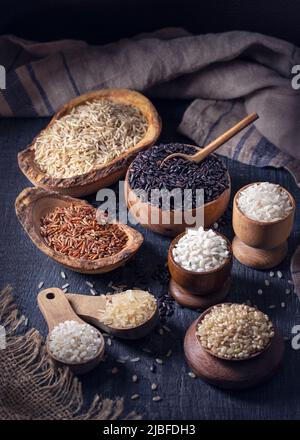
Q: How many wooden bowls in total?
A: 6